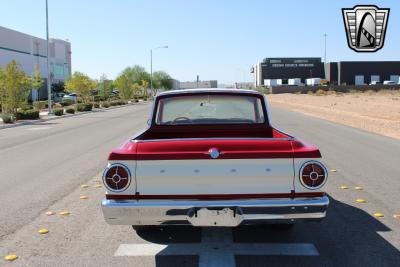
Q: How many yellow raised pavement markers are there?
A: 13